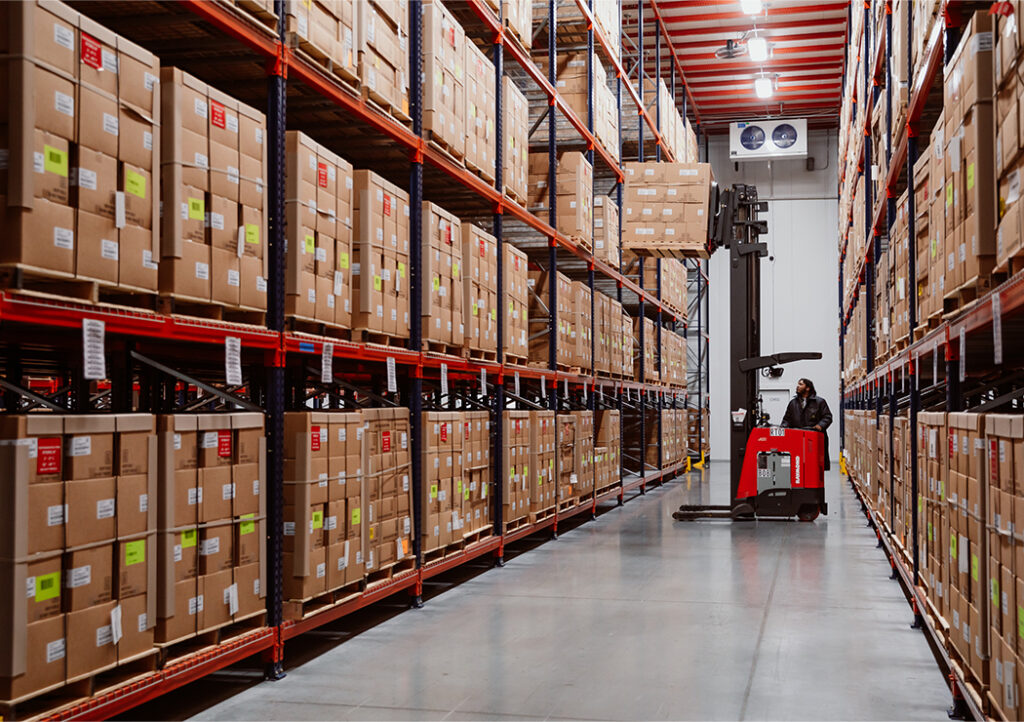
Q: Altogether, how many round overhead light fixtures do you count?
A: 3